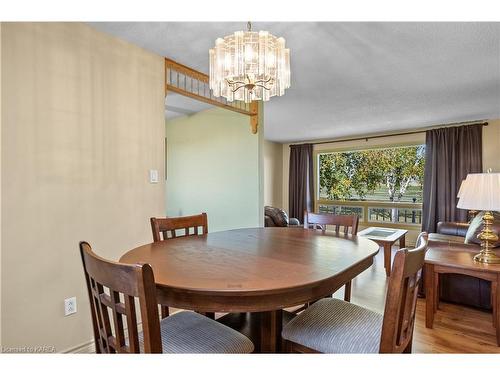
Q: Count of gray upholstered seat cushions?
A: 2